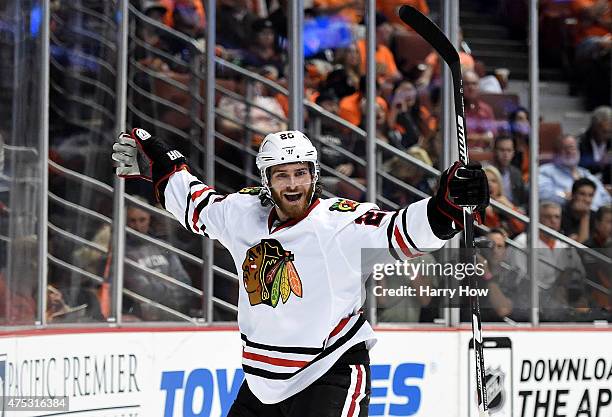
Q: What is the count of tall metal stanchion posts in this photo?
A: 7